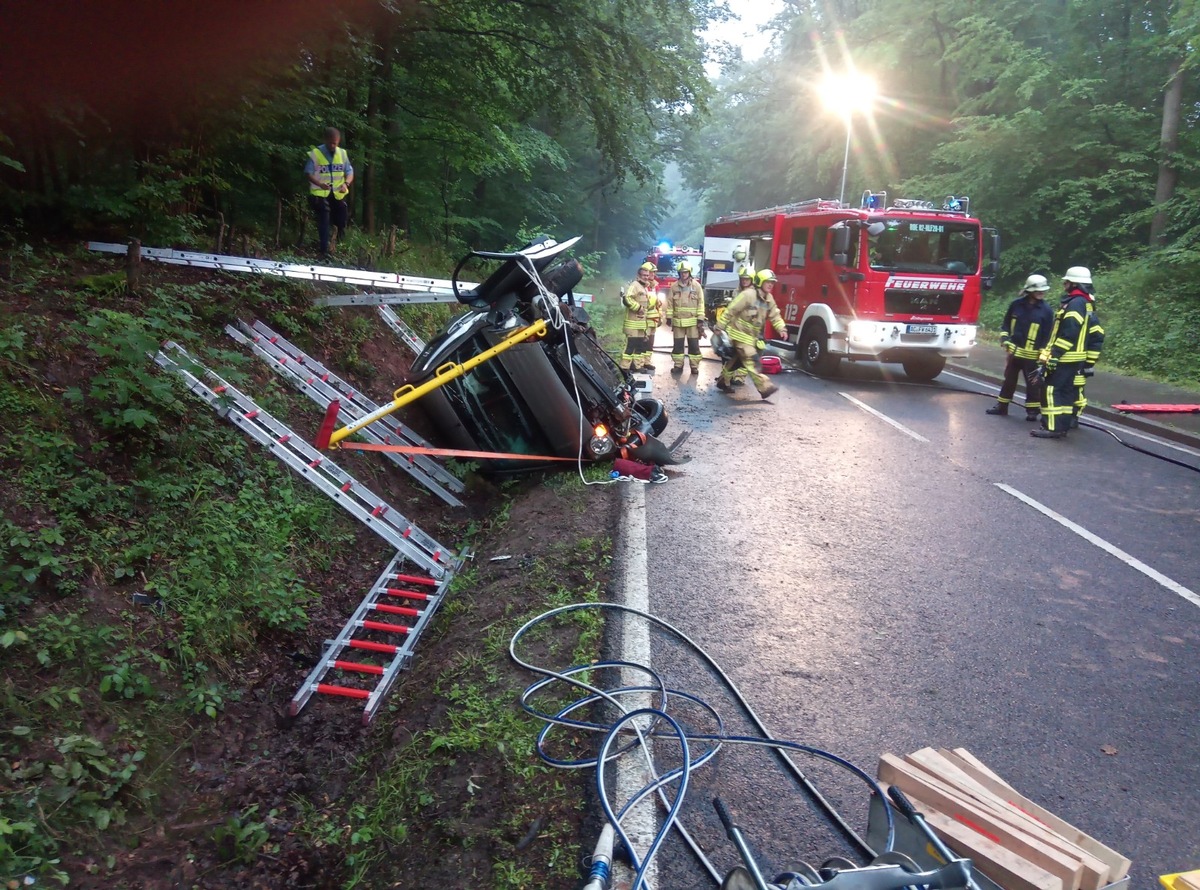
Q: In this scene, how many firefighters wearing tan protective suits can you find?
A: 5